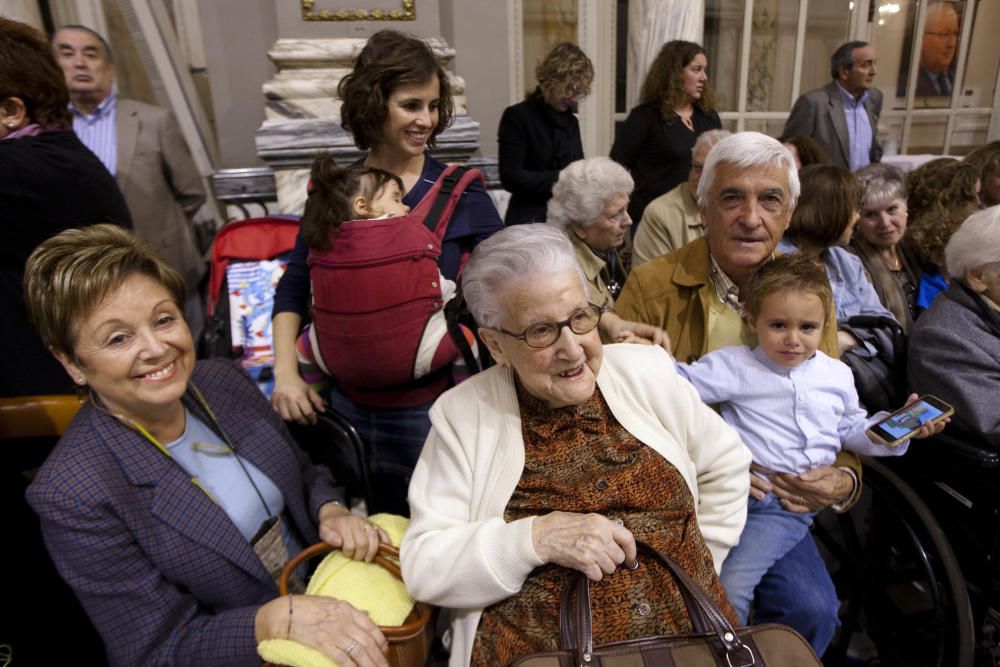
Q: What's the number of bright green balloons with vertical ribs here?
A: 0